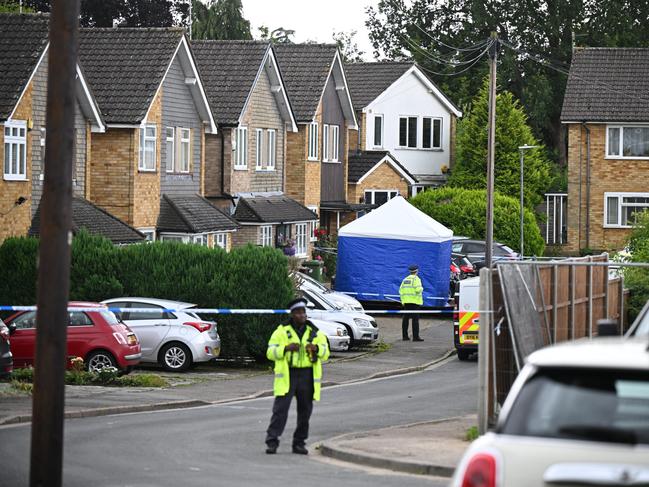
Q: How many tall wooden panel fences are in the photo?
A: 1